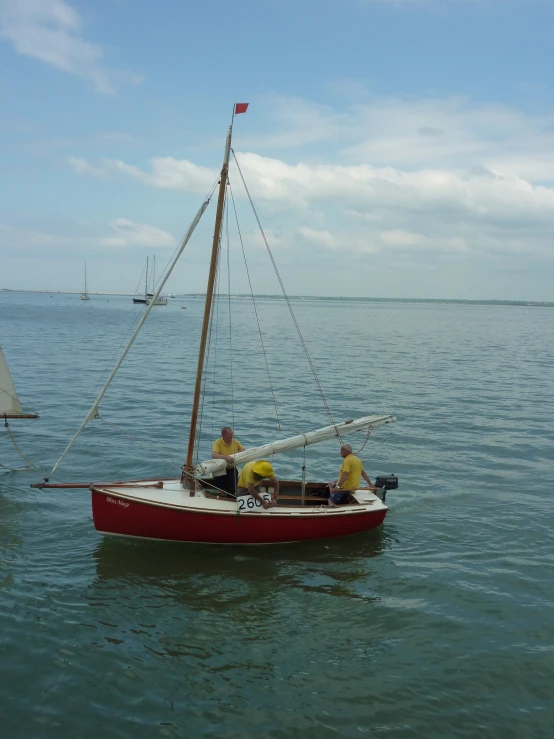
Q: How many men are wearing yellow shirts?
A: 3